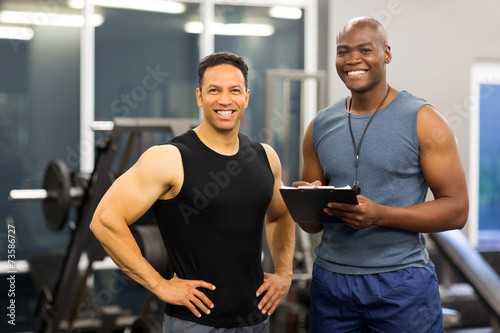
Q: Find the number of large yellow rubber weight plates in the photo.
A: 0